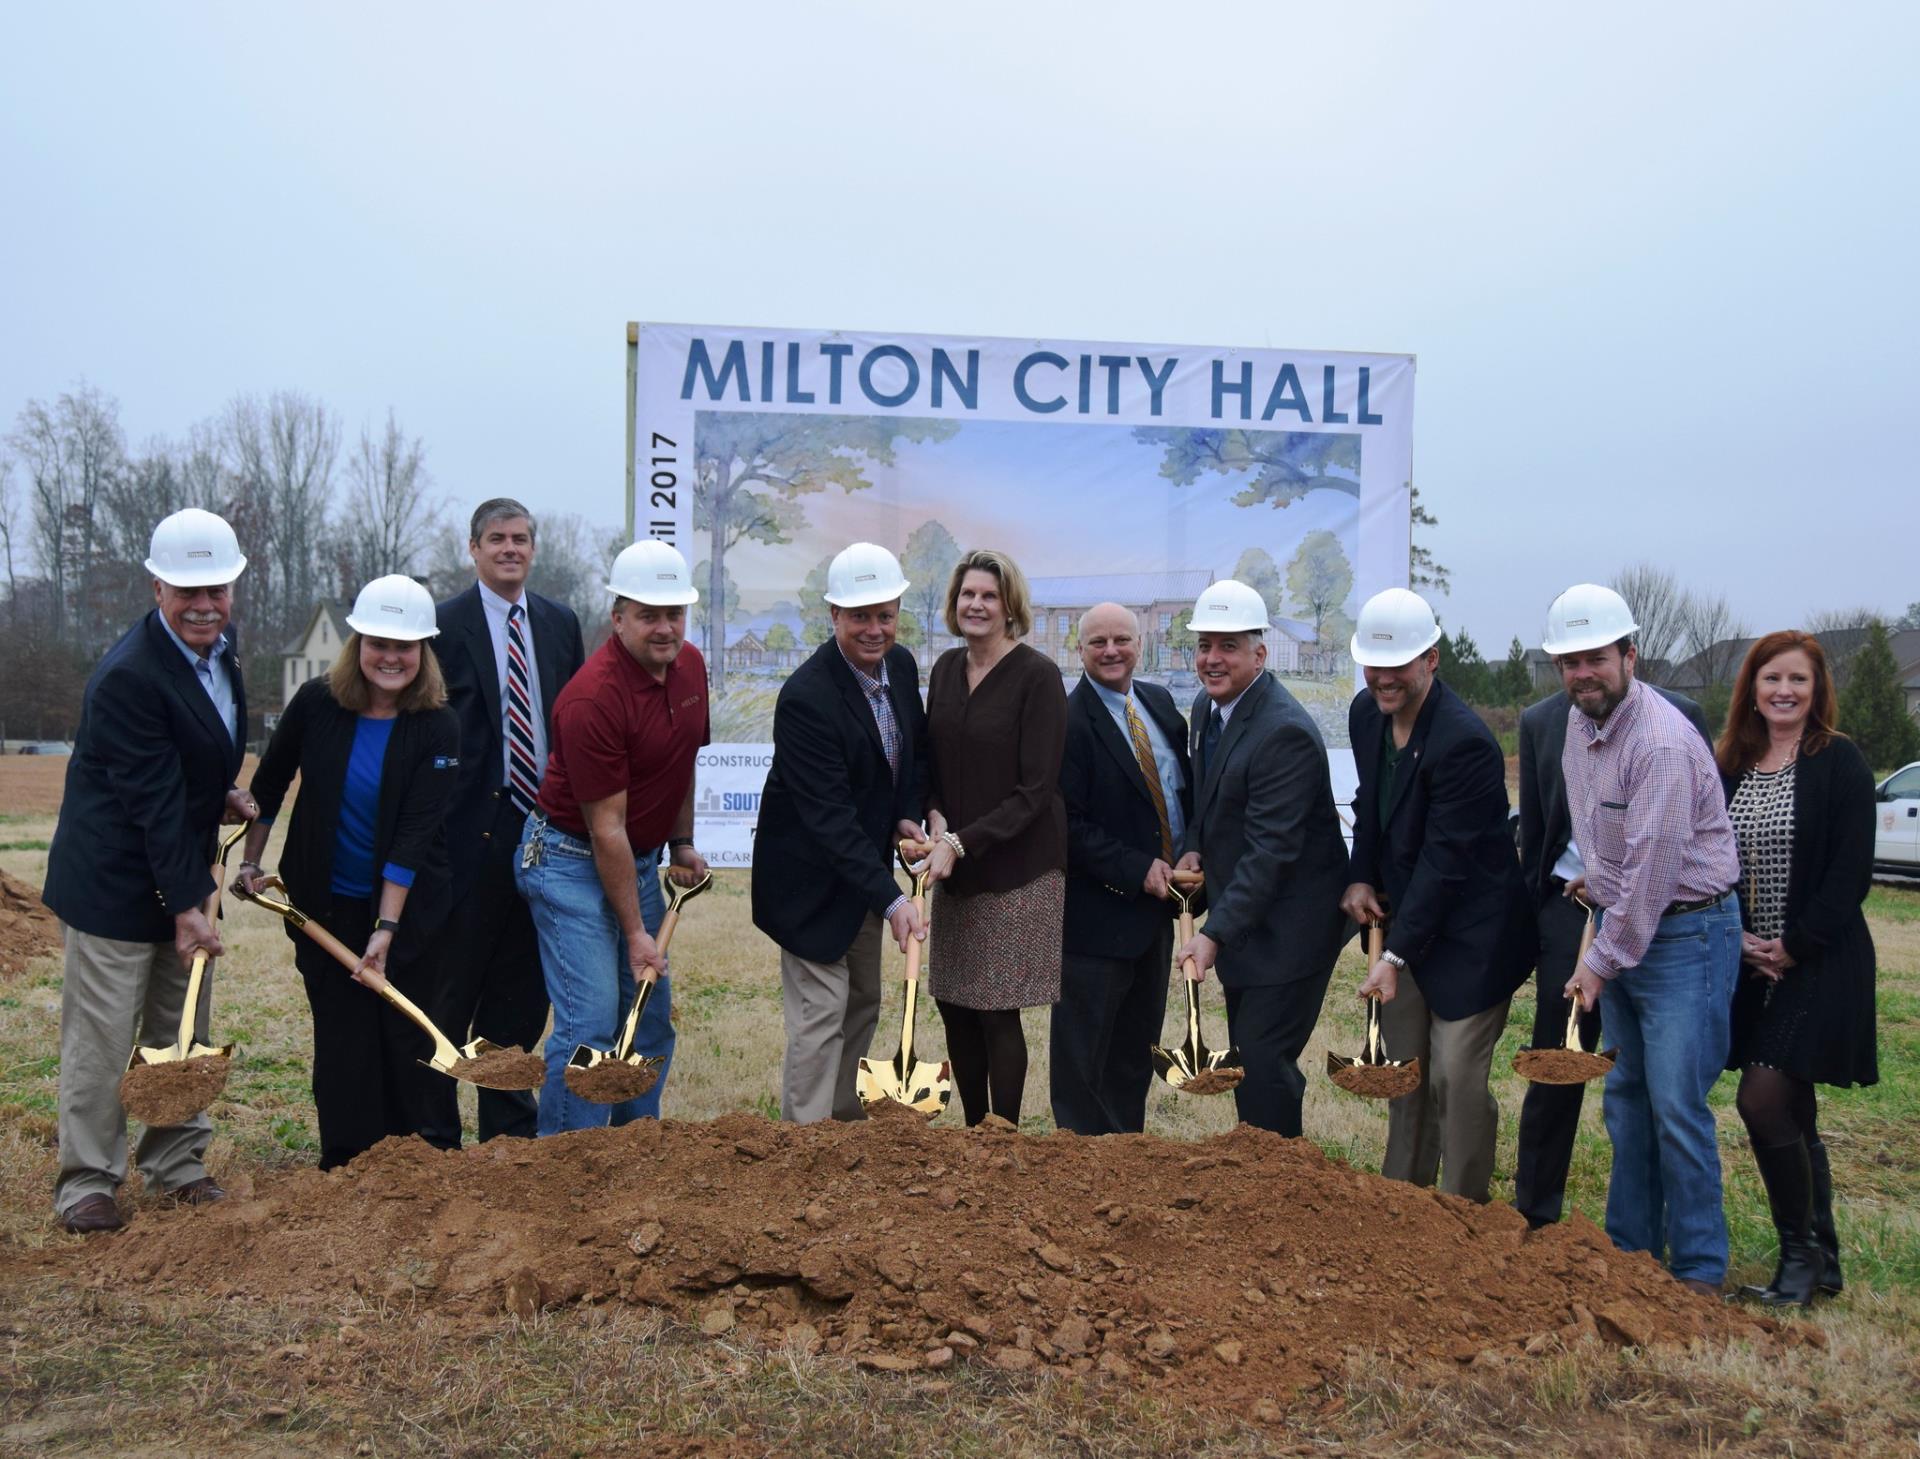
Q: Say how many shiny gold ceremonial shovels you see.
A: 7